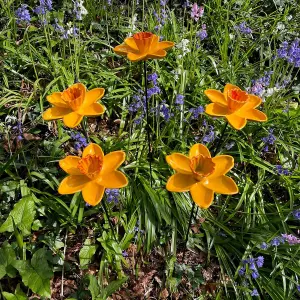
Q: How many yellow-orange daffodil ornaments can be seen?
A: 5